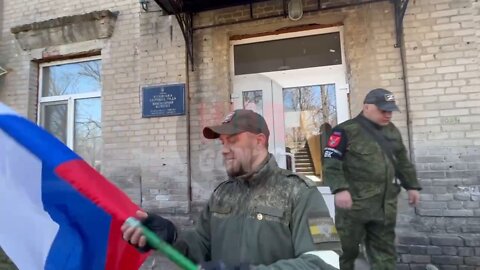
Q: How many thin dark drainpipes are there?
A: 2